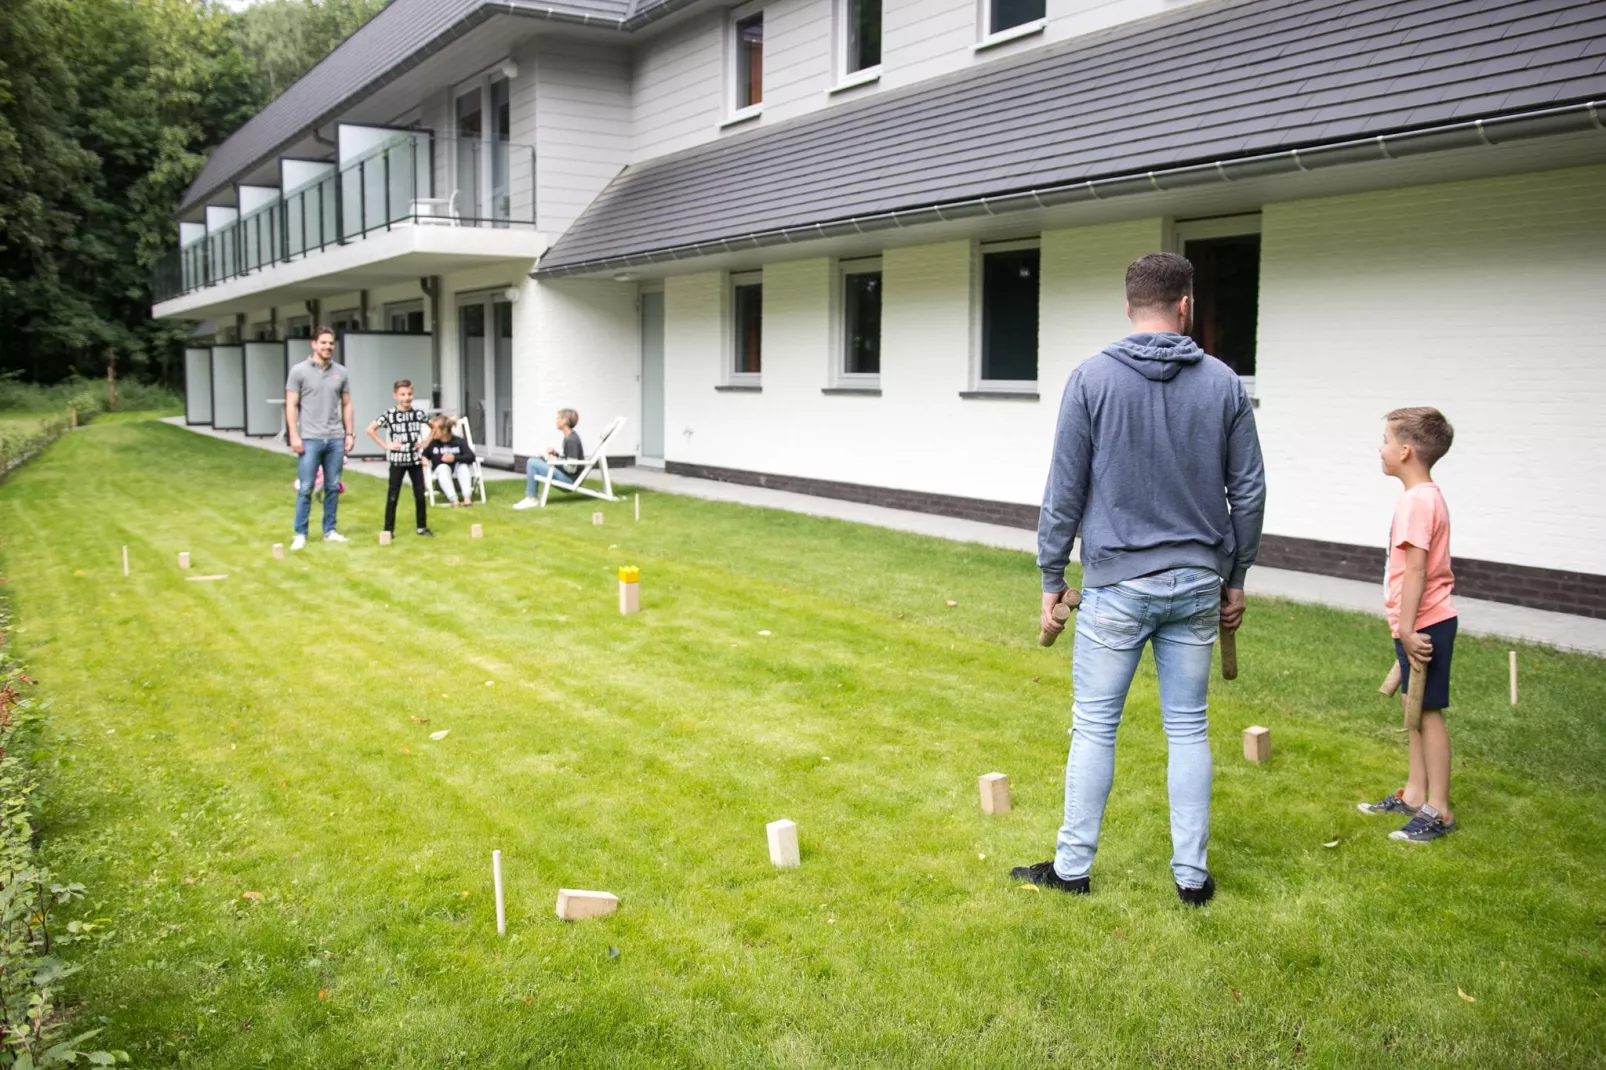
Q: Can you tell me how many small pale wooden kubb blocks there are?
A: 9